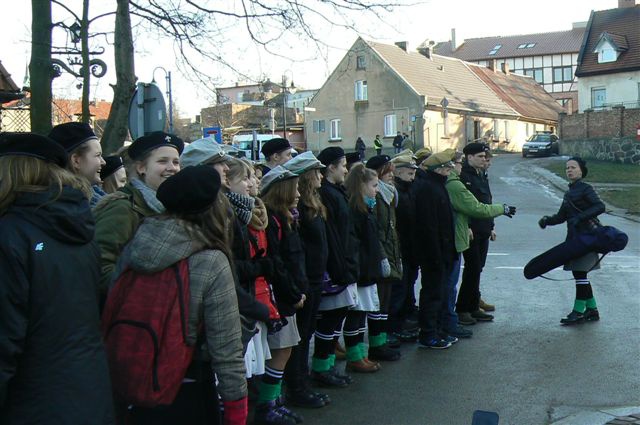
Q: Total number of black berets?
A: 11